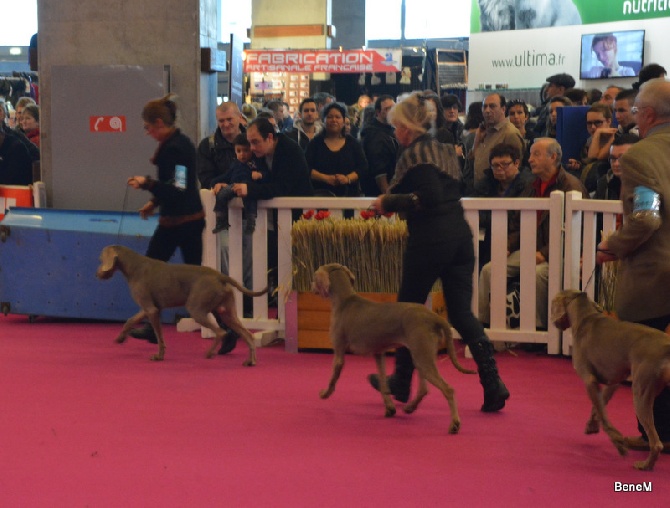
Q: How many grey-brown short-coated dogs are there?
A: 3